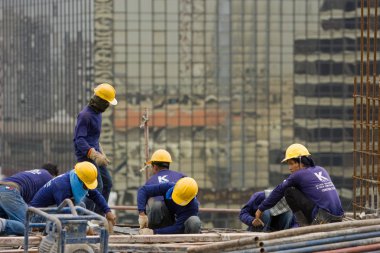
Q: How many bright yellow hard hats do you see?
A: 5